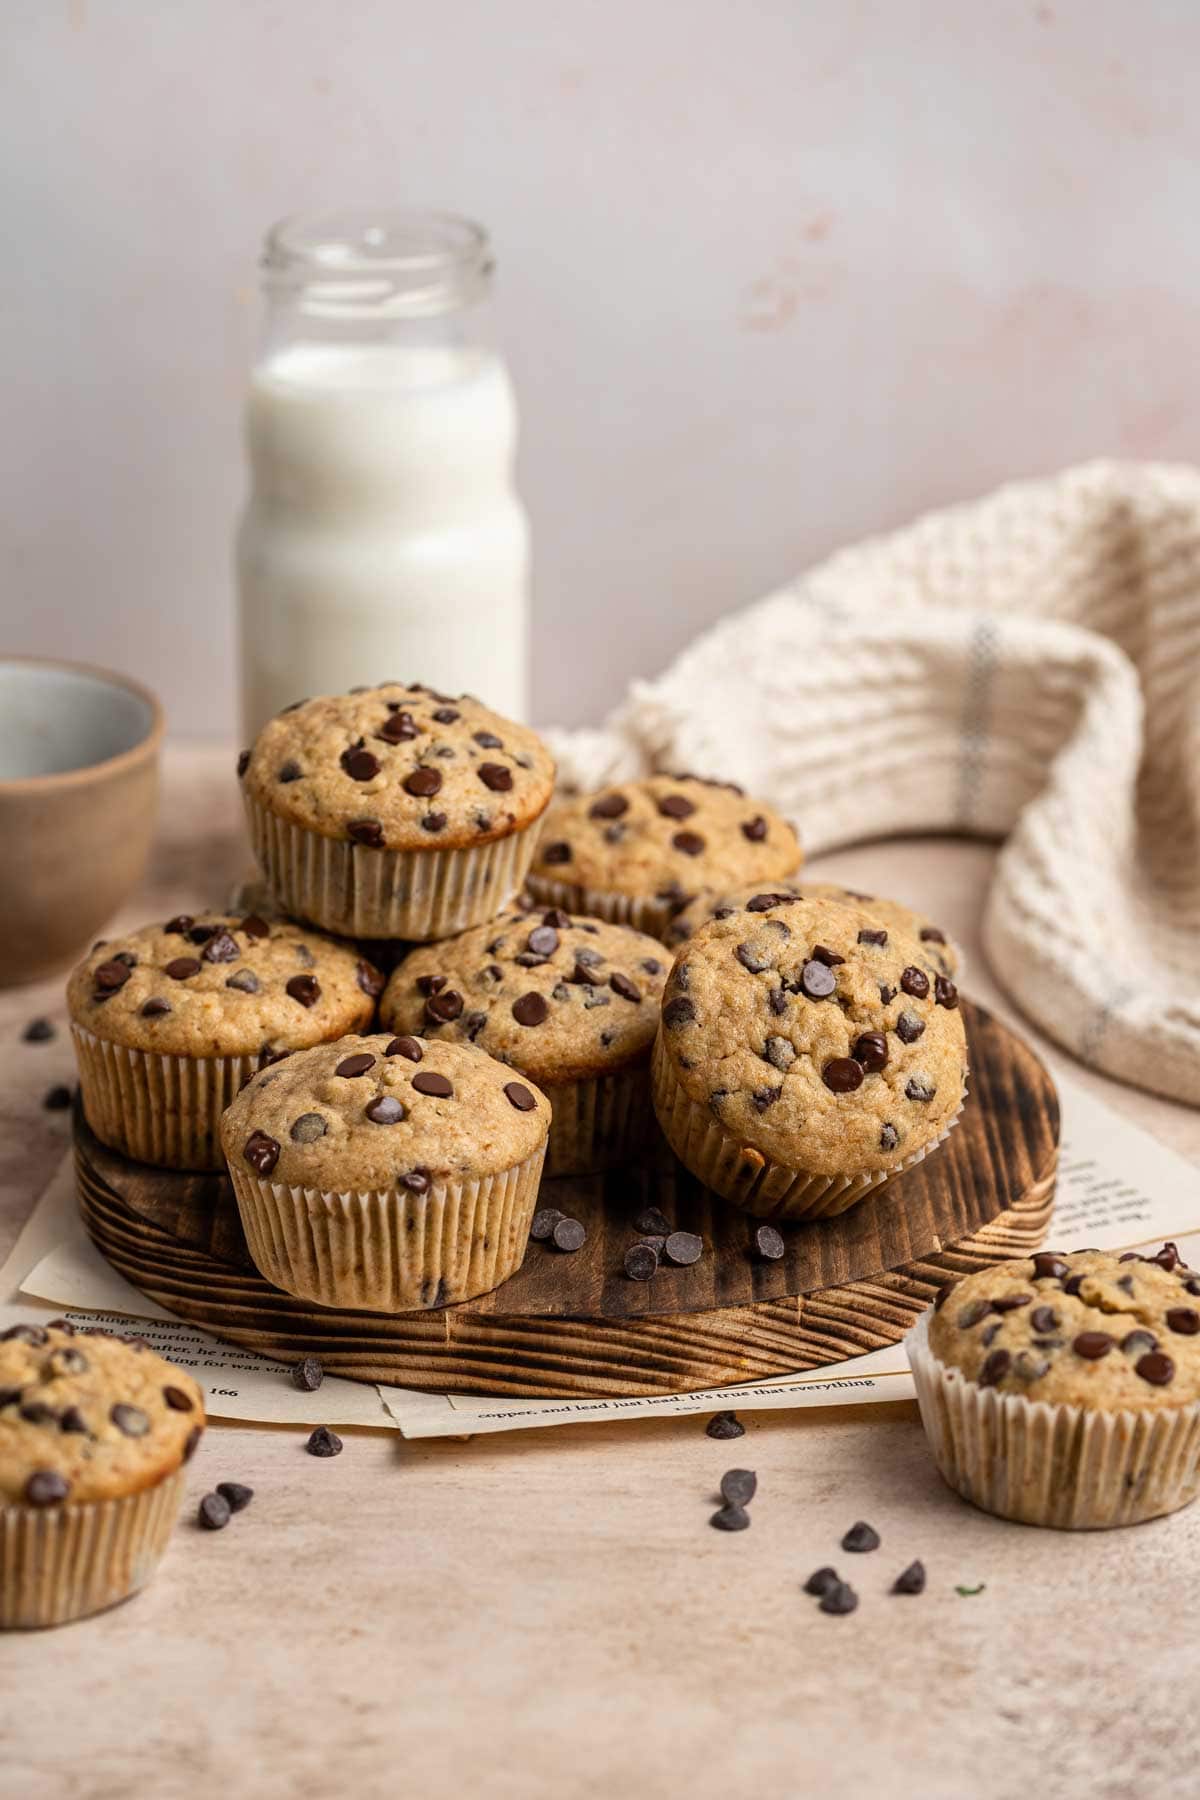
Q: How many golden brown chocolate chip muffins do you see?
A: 9